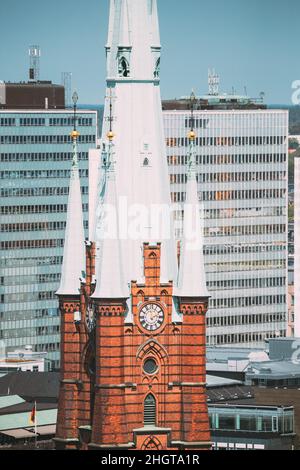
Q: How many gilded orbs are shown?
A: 3